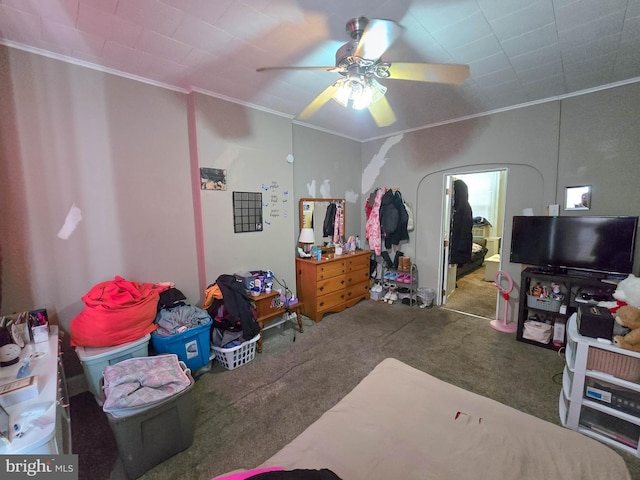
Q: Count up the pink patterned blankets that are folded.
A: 1